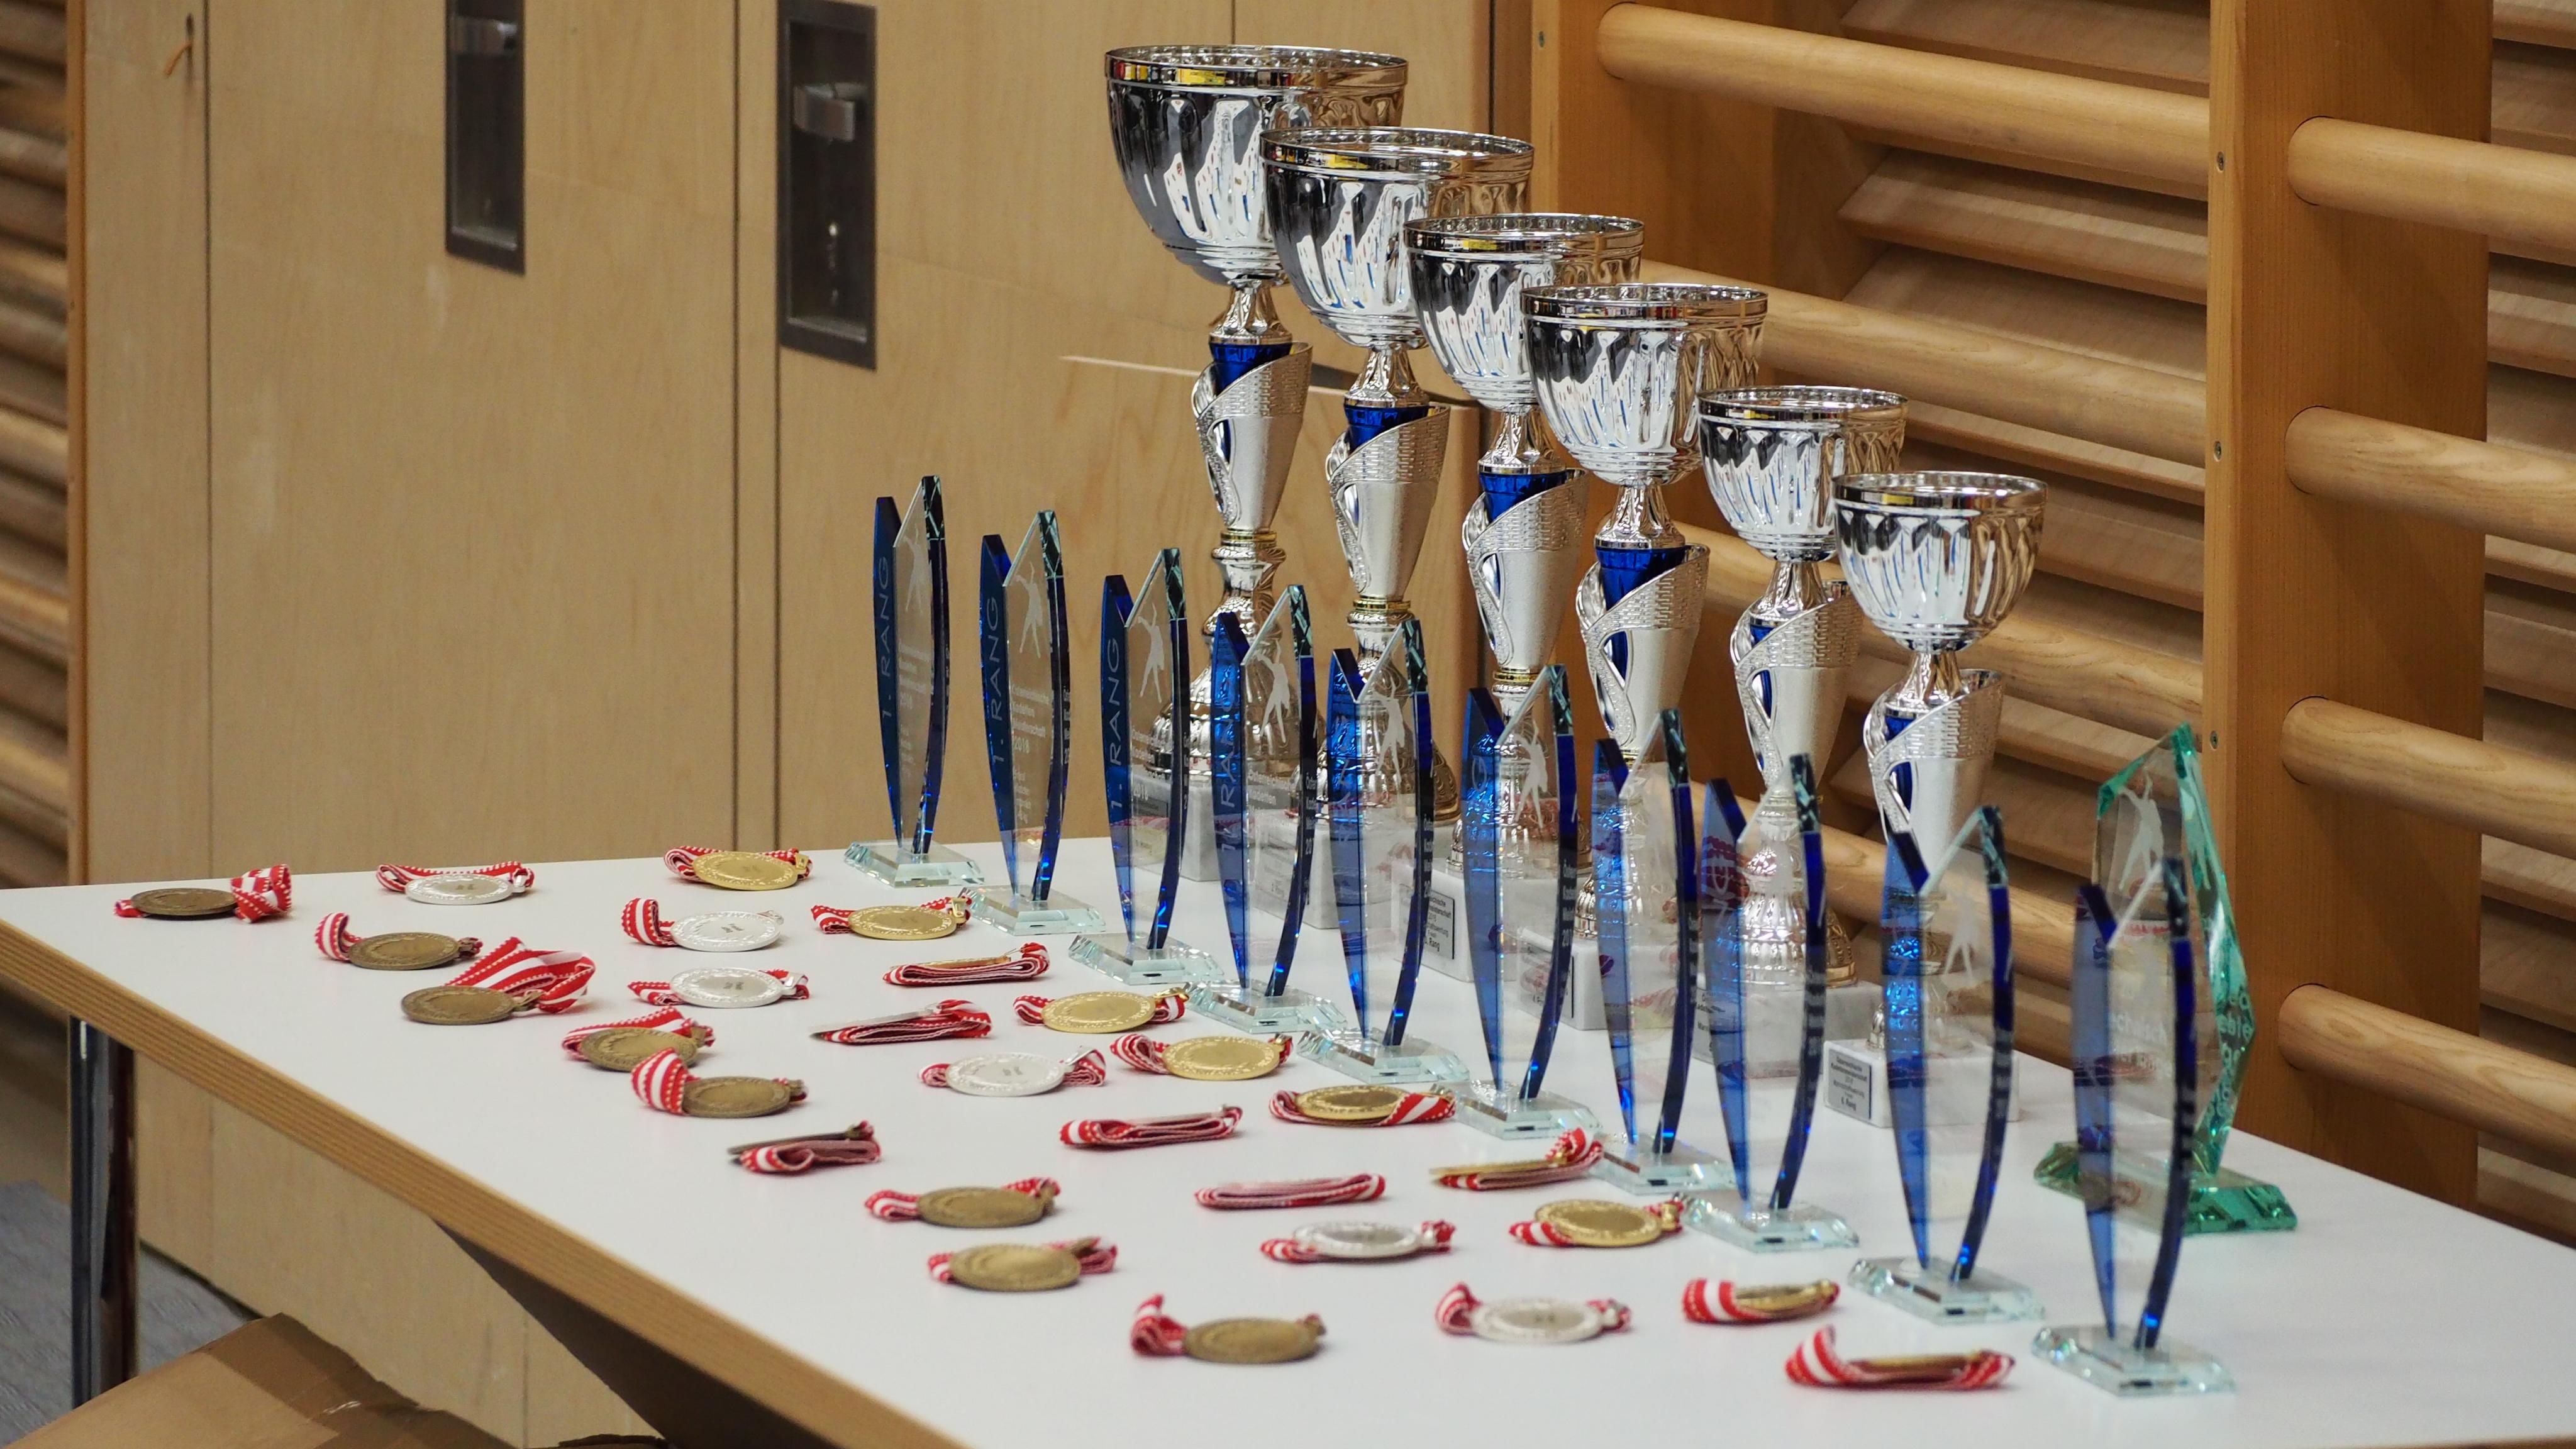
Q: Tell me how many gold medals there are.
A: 10